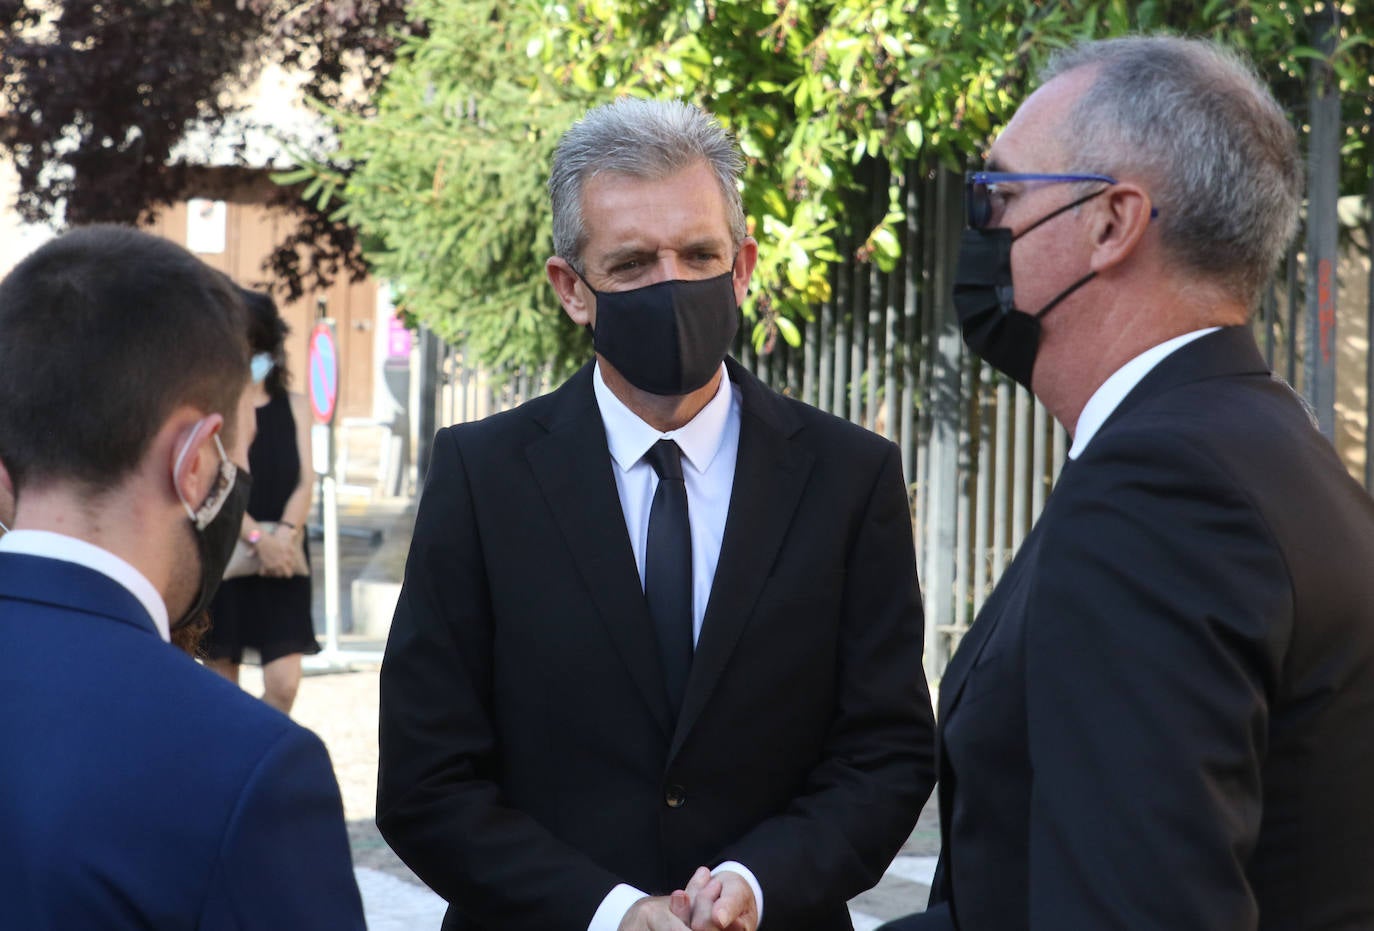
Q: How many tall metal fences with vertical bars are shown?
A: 1